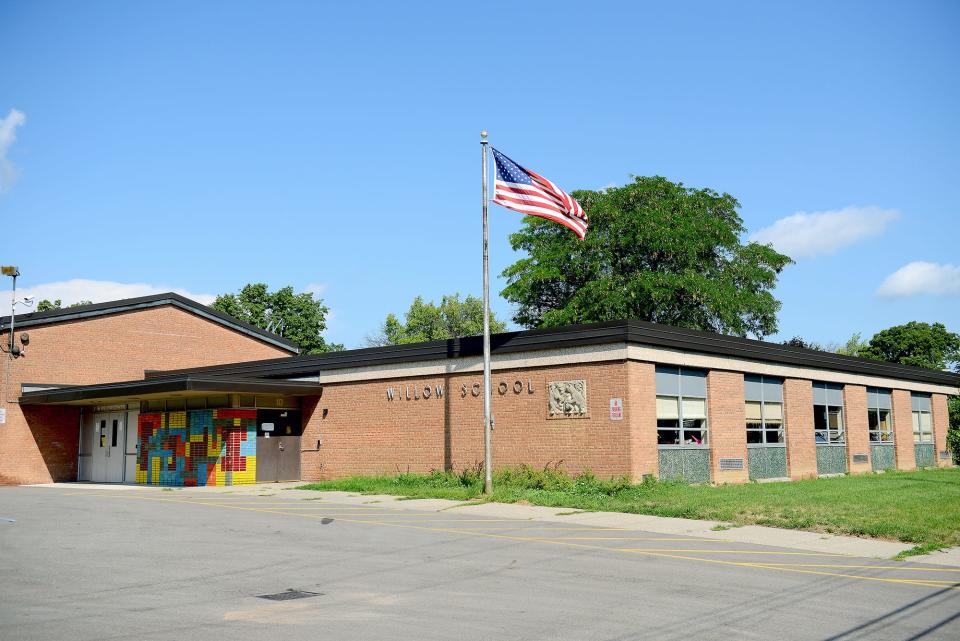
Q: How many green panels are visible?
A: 5